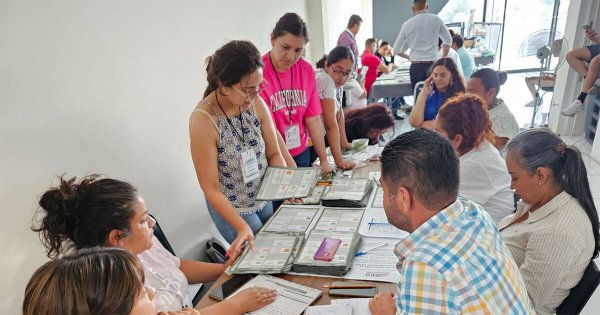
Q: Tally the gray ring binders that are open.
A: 0